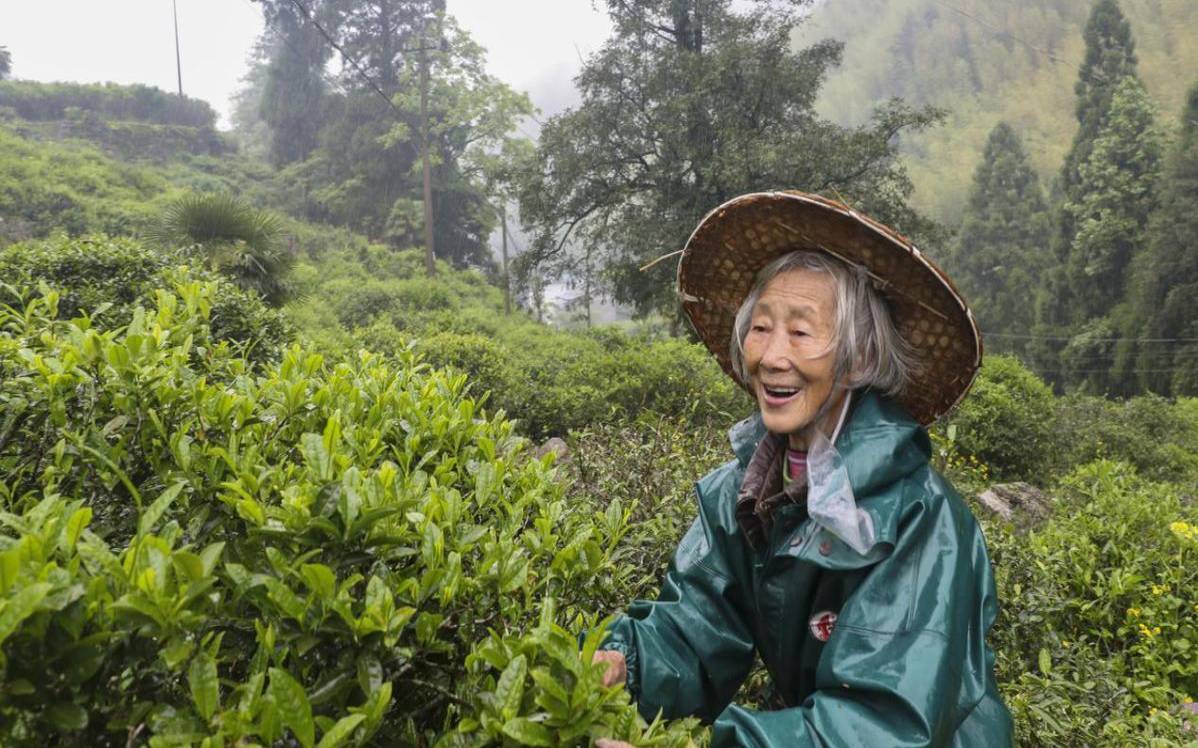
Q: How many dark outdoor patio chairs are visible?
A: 0